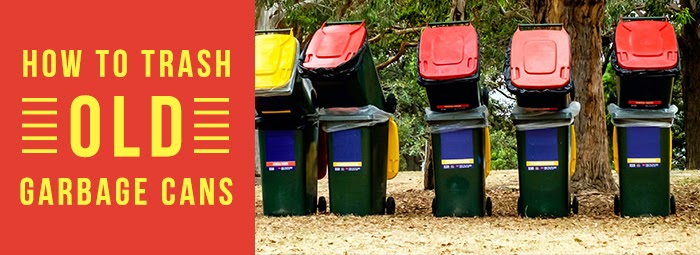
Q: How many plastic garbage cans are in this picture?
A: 10